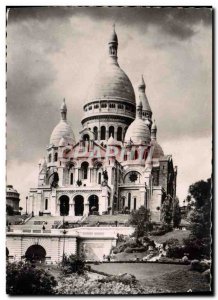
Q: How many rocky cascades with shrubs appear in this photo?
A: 1